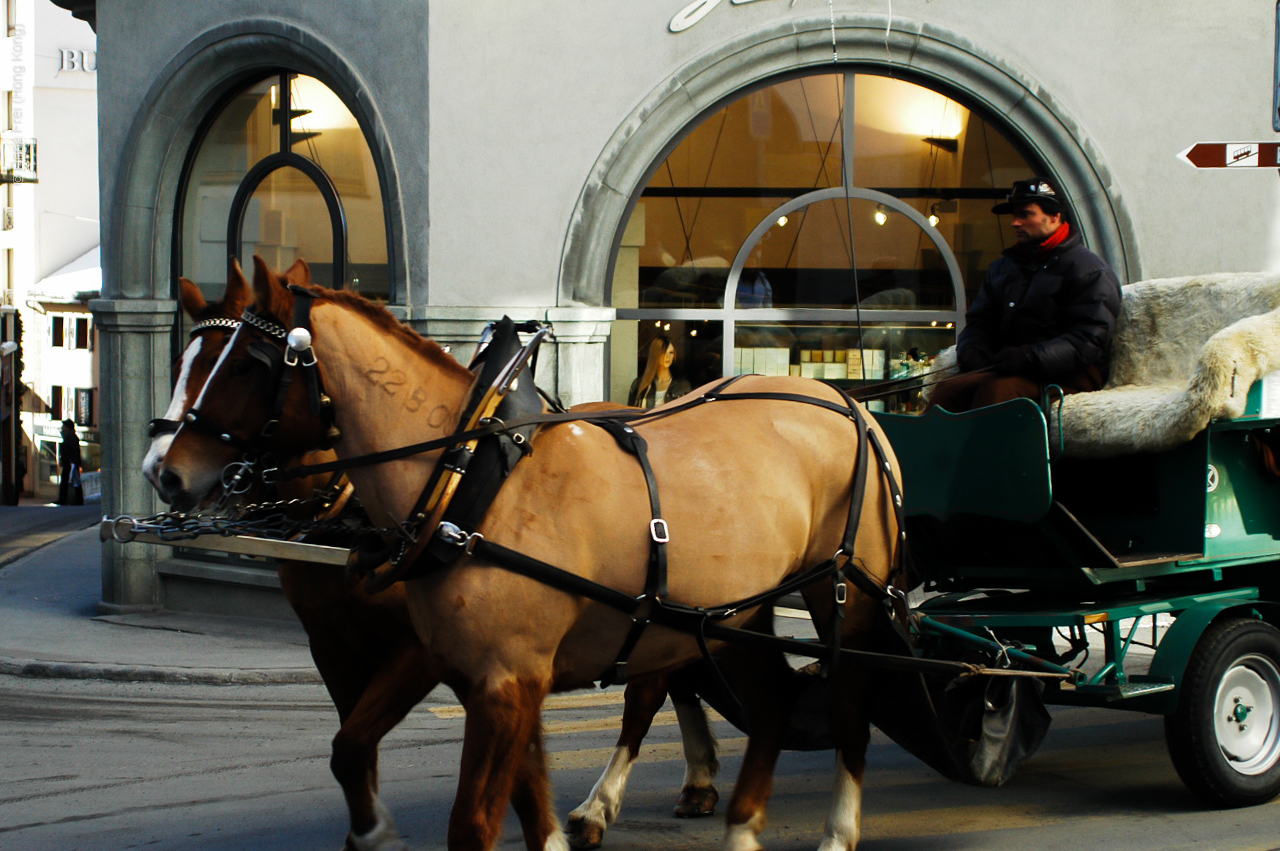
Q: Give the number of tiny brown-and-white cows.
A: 0